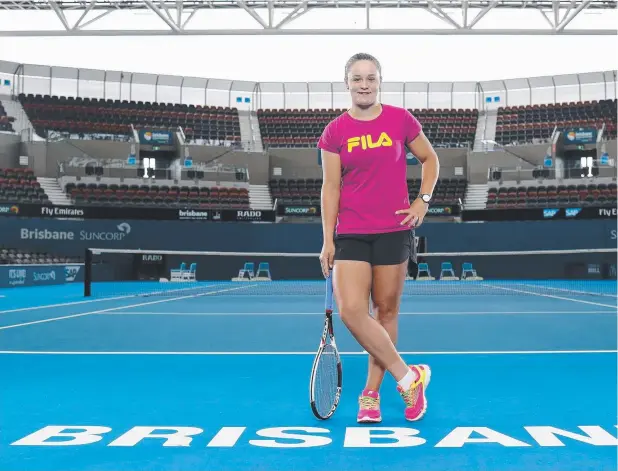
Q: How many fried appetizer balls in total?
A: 0